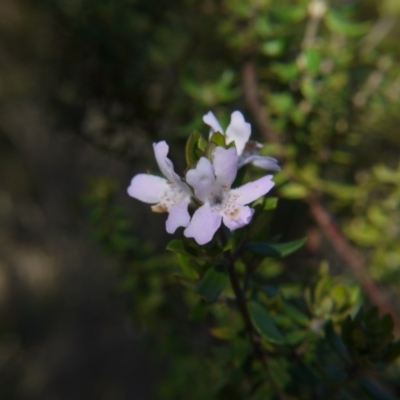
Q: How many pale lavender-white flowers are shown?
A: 3